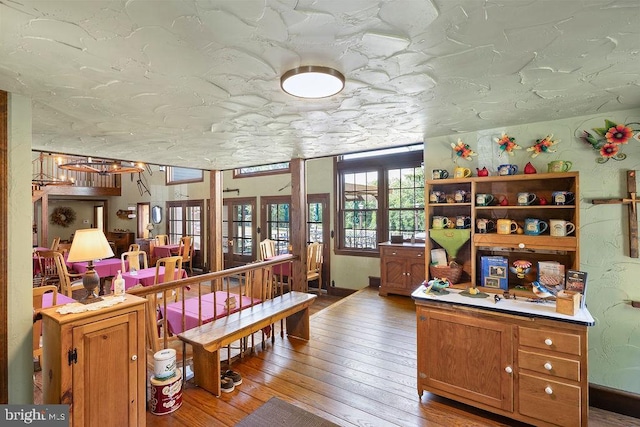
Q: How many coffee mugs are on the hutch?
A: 15